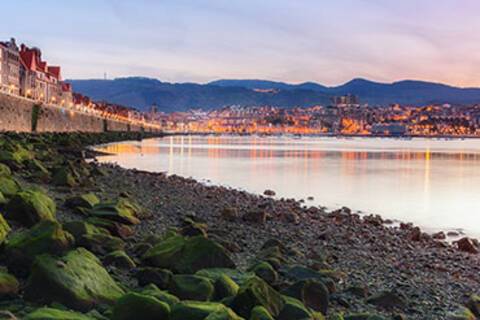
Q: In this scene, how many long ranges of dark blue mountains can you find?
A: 1